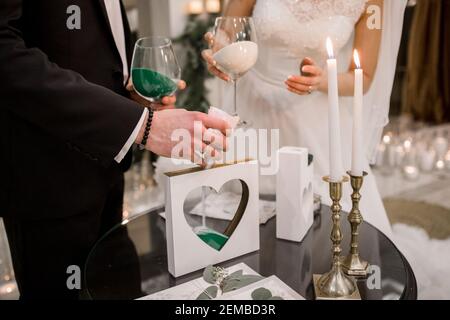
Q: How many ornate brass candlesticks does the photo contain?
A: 2